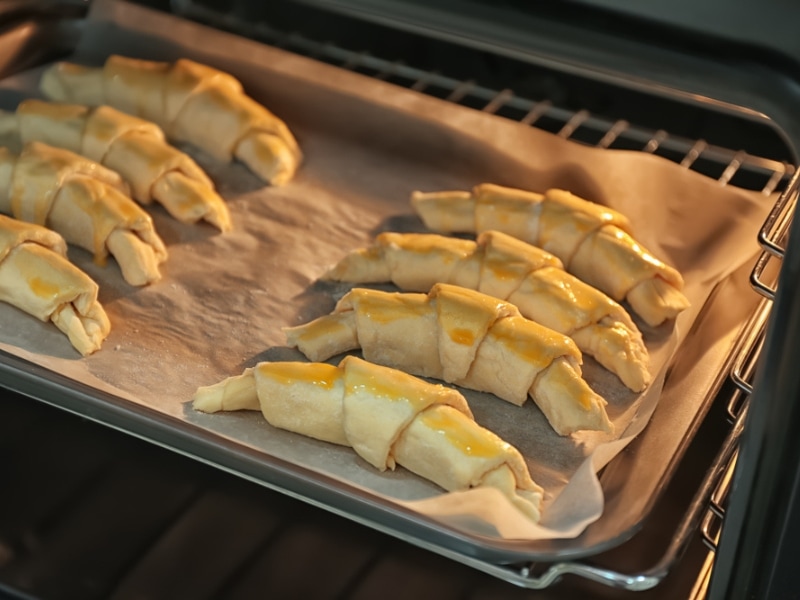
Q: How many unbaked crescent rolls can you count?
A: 8